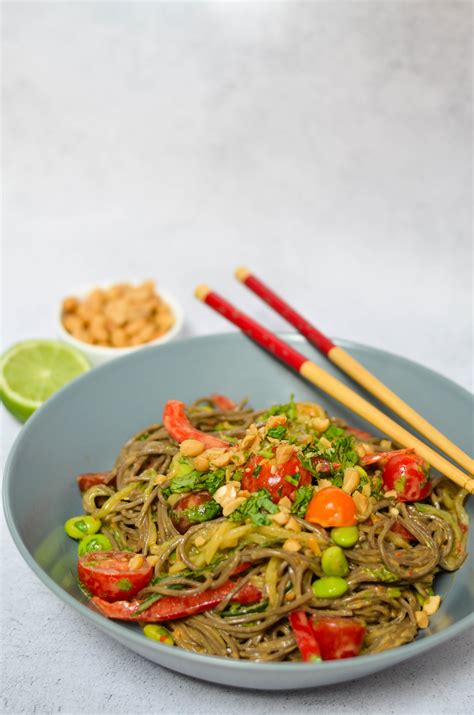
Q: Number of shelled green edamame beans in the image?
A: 6